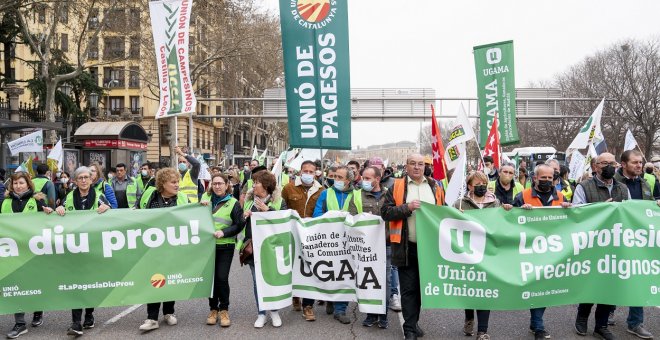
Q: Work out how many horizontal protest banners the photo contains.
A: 3